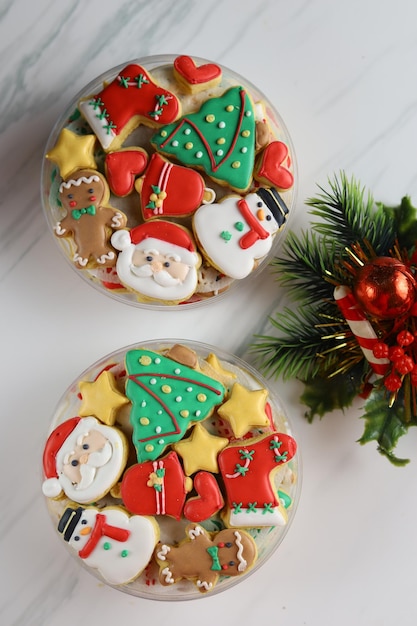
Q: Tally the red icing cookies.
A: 8